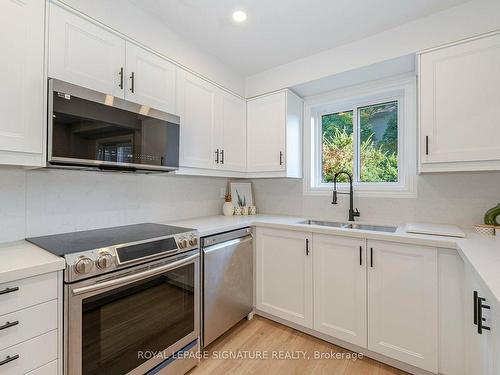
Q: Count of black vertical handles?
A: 11